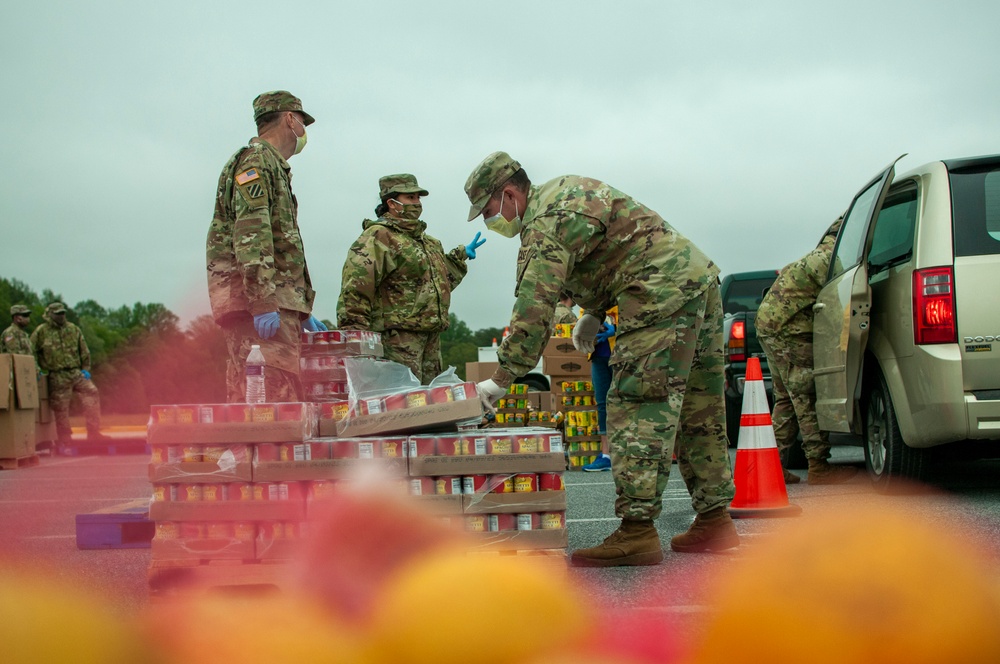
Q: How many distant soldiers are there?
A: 2